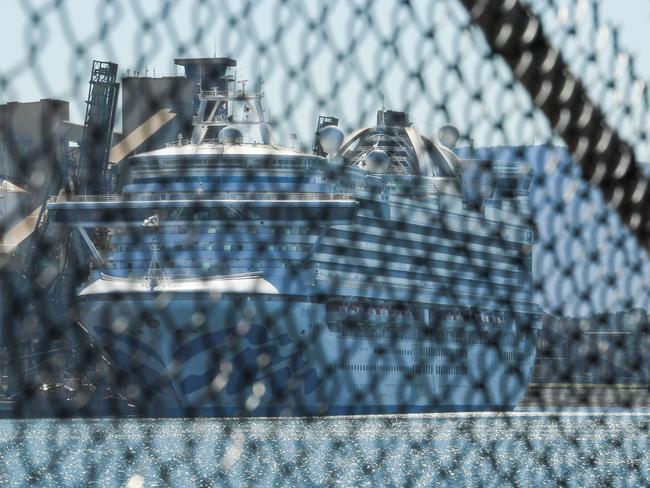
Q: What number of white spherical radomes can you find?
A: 4